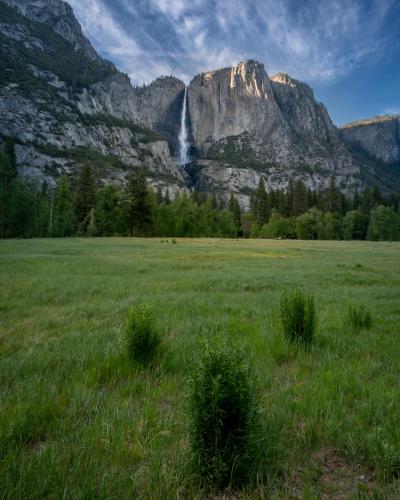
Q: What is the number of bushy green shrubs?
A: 4